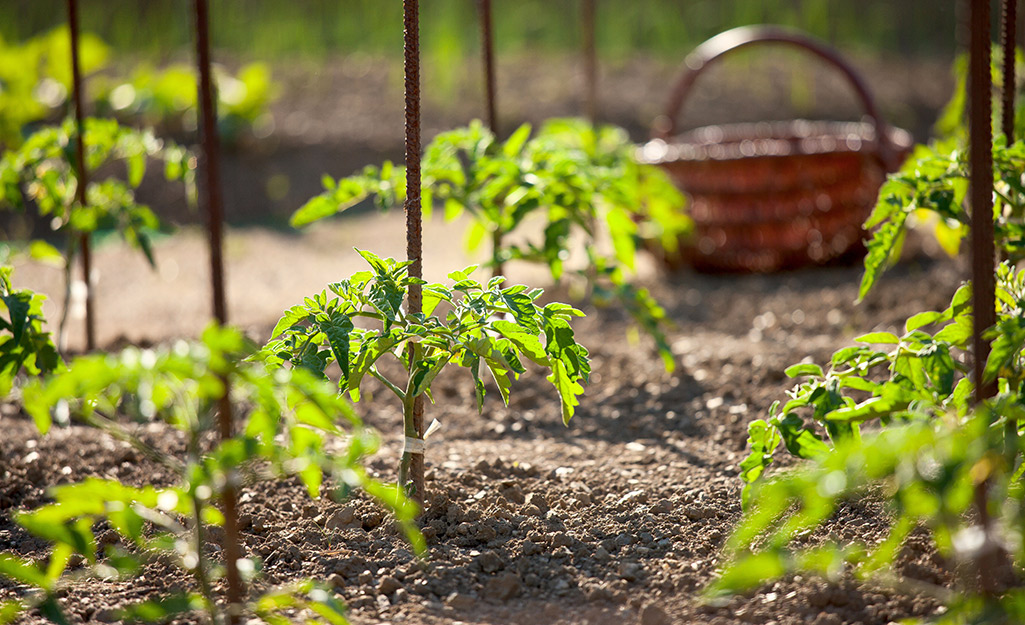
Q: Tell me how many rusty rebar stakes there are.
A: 7